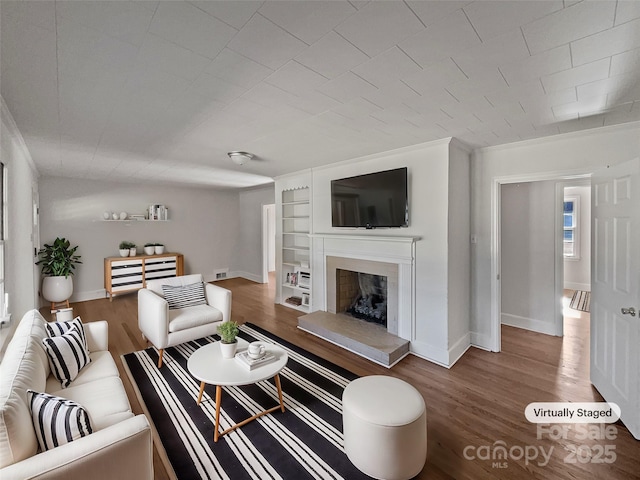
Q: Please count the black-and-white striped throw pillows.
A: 4